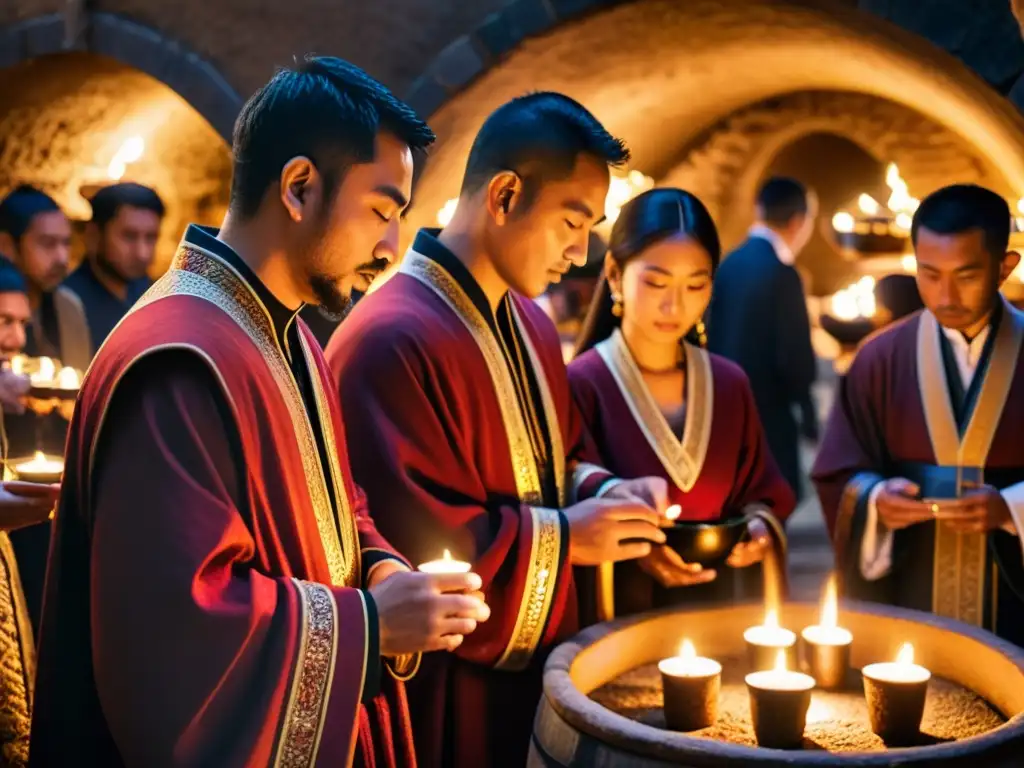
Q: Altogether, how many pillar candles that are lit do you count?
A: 5